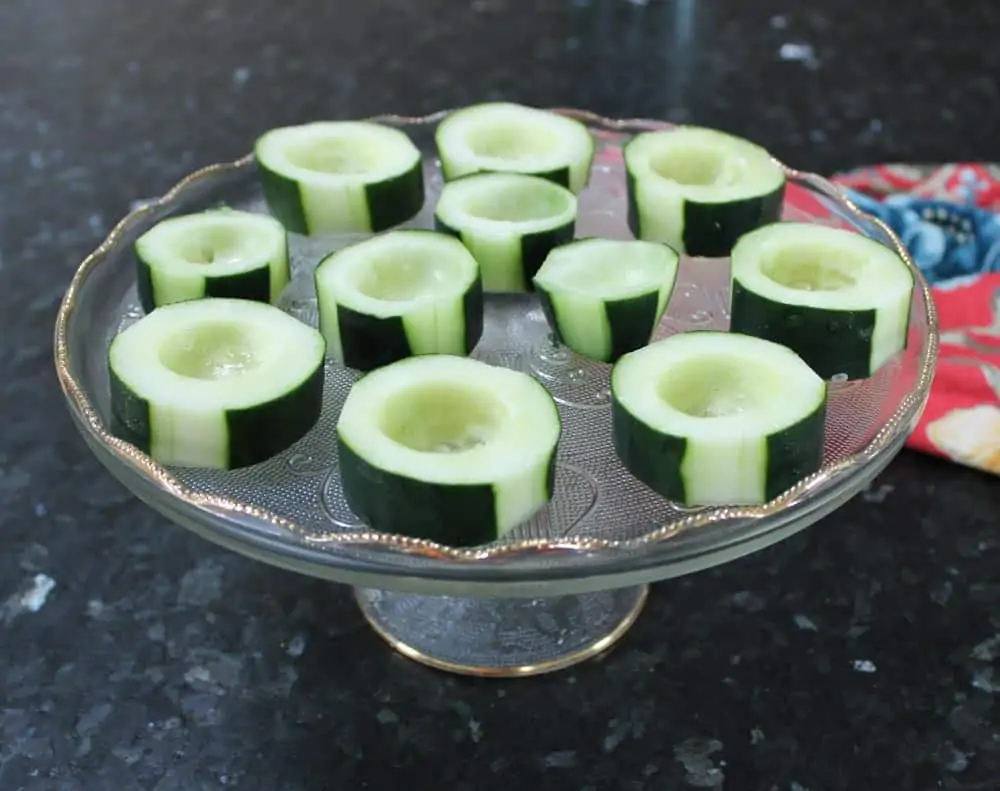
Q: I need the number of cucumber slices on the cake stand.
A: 11